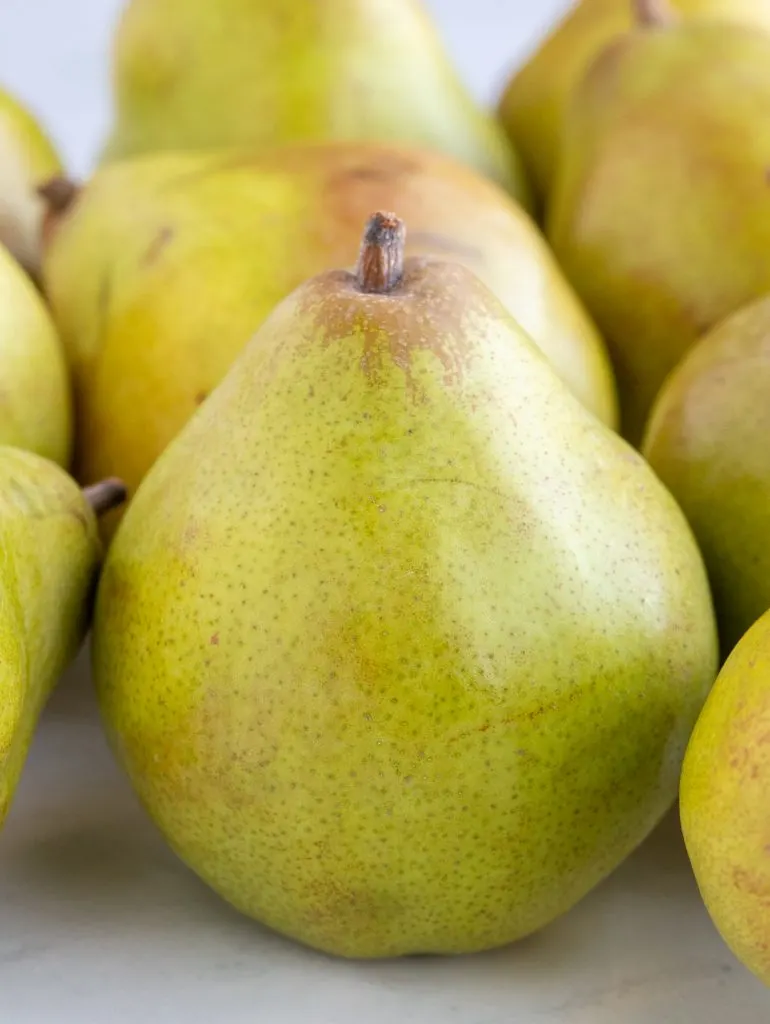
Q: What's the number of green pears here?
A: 10